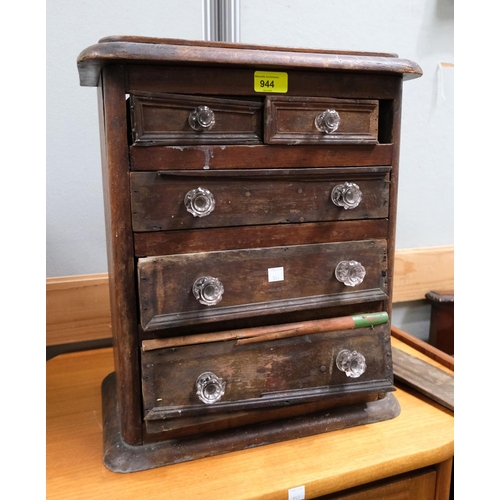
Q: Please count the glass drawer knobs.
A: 8